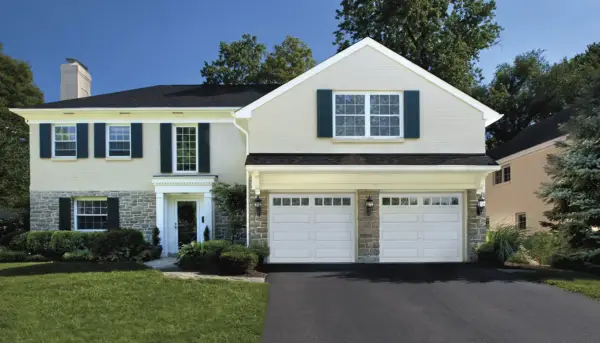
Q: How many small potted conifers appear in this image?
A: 2